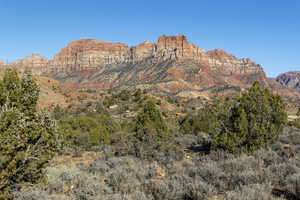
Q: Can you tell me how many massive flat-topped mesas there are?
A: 1